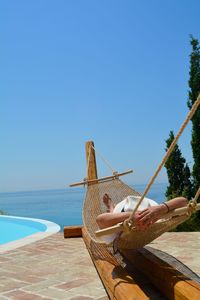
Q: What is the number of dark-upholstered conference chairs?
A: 0